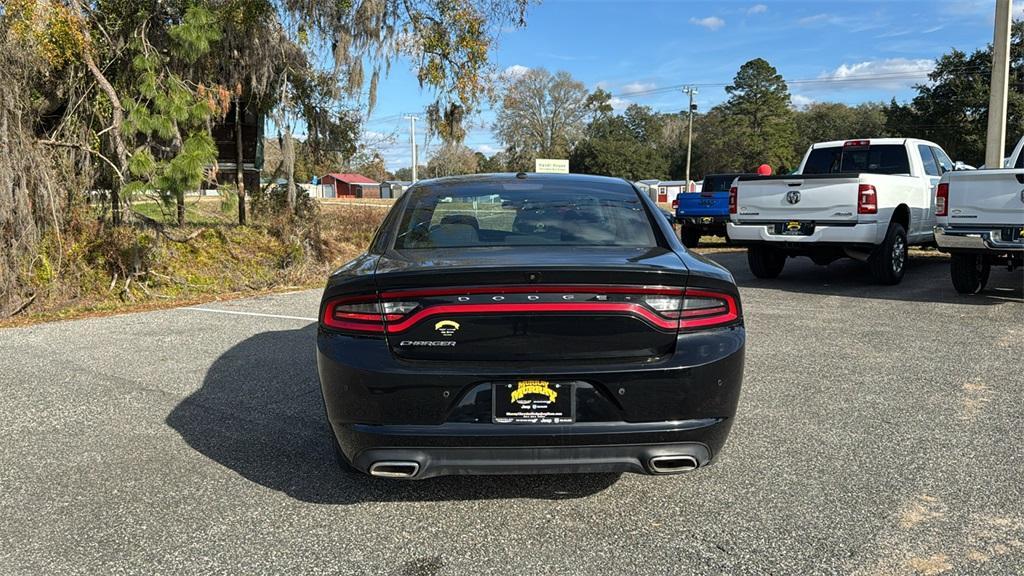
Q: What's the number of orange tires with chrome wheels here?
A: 0